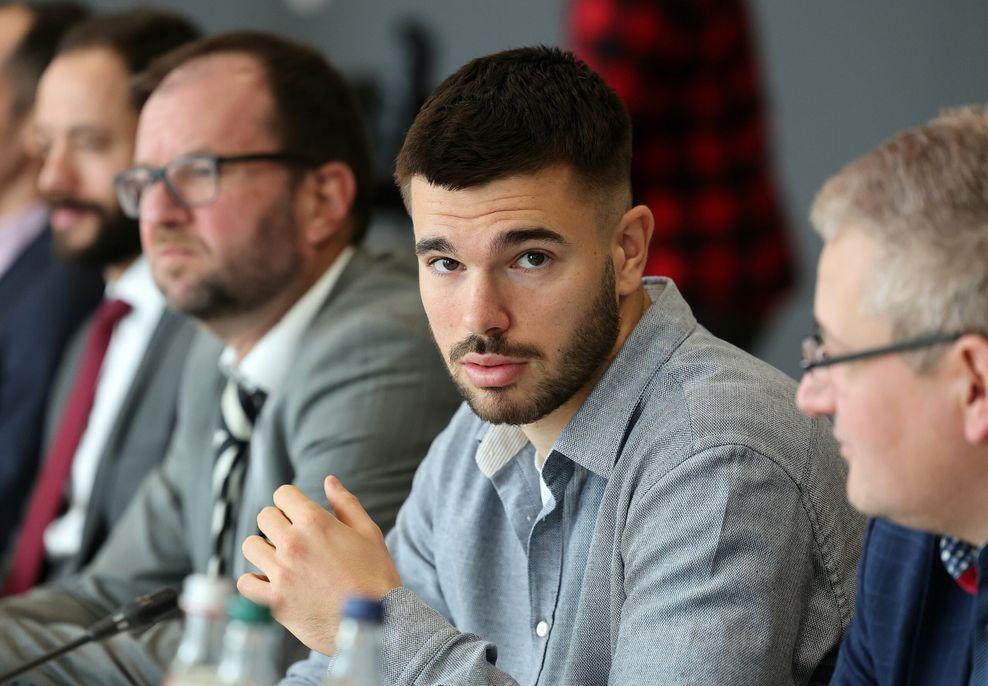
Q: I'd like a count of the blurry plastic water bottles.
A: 3